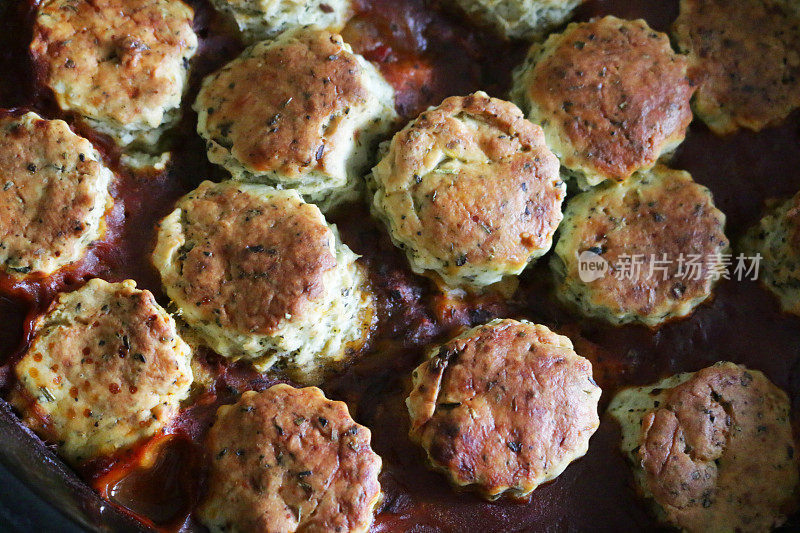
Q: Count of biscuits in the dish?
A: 15